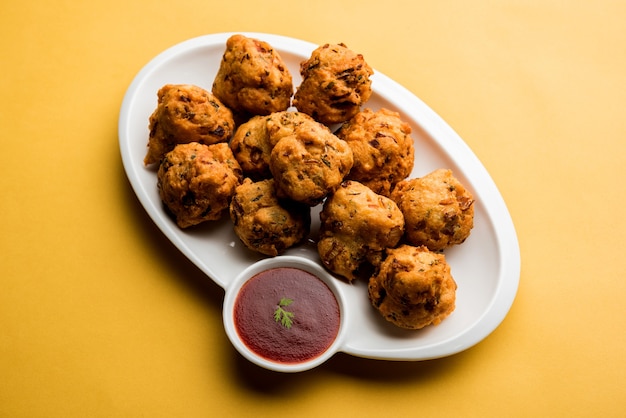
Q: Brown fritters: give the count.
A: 11